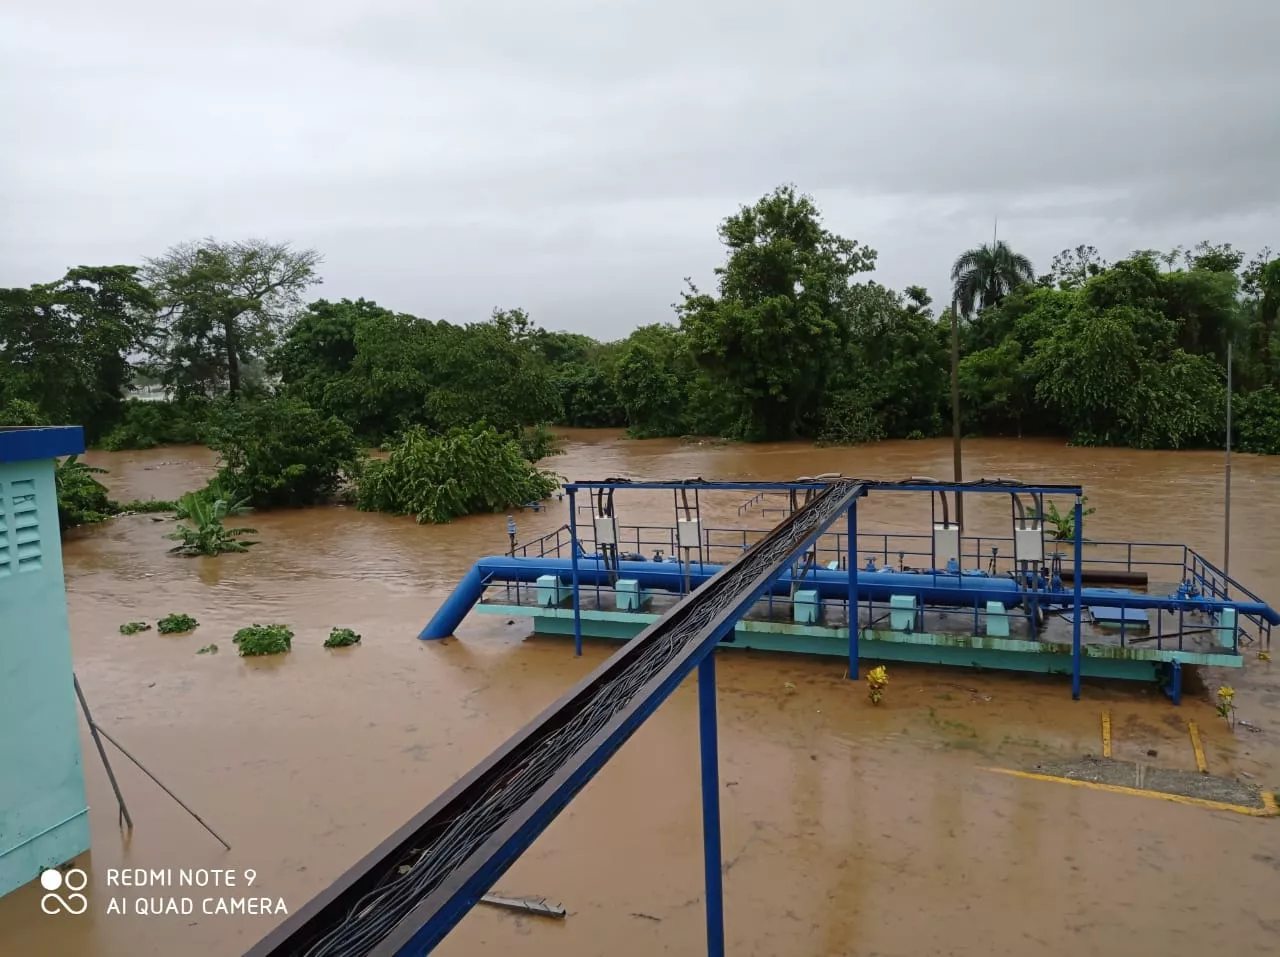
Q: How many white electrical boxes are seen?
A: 4